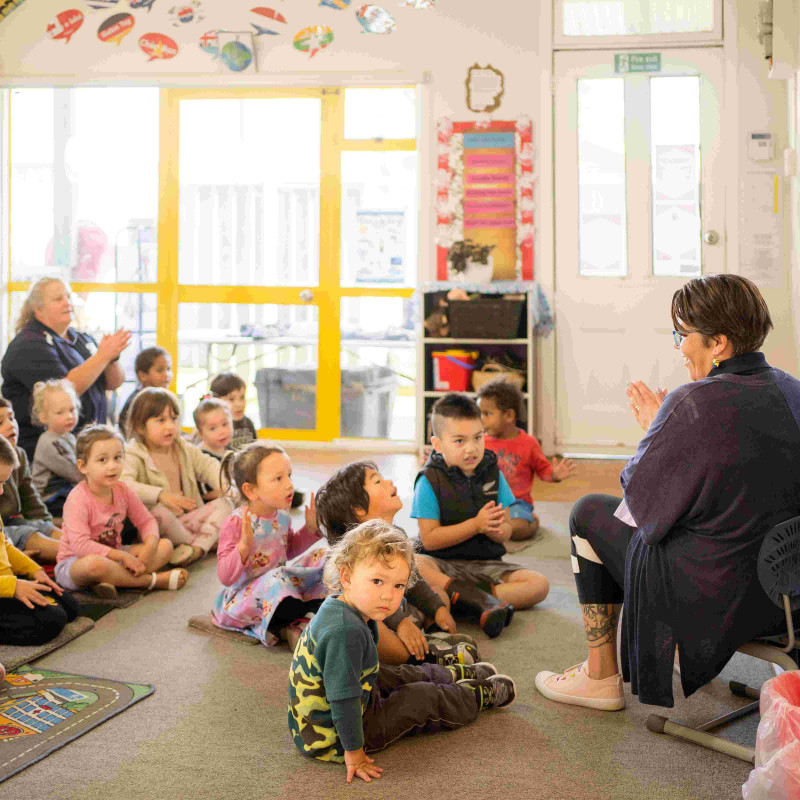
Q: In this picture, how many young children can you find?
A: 13